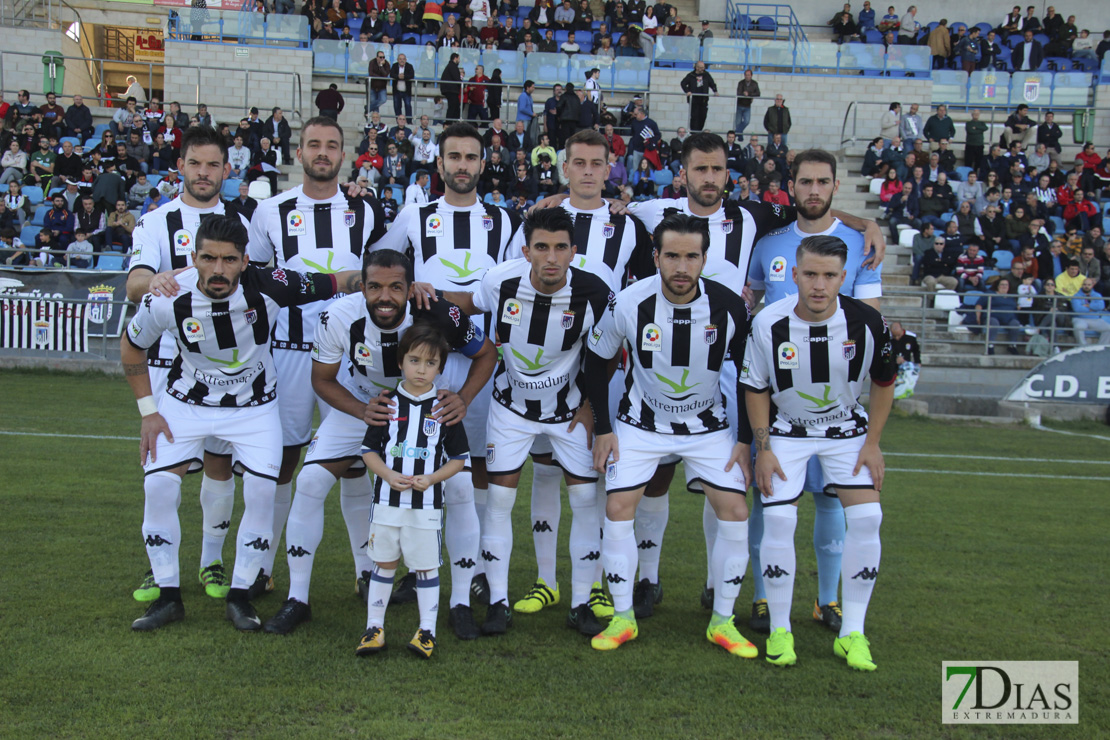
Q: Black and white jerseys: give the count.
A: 11